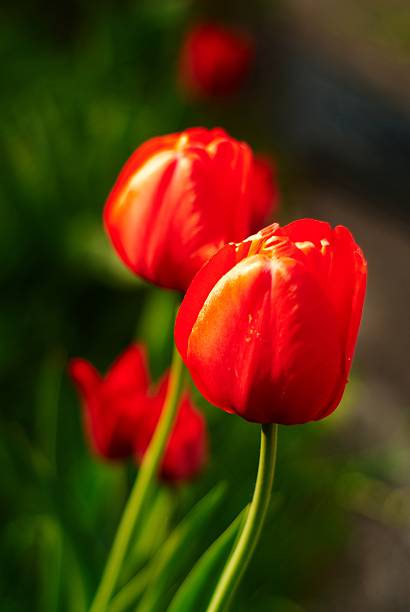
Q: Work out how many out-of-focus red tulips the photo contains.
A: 4